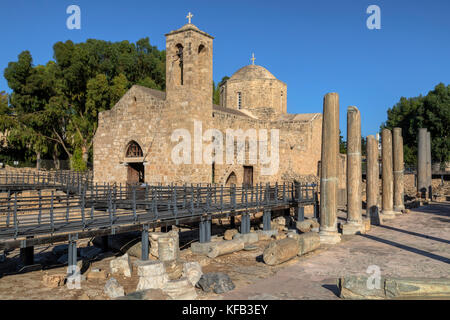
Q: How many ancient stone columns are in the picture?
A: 7